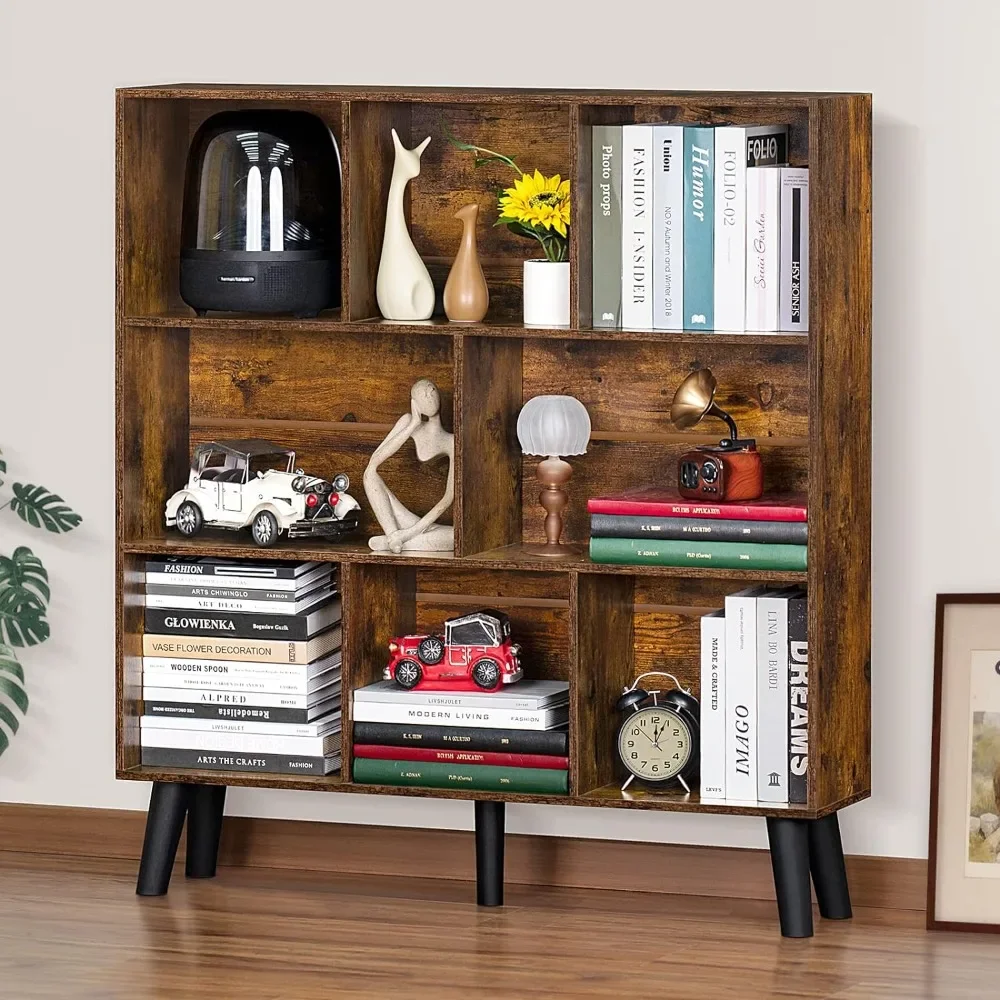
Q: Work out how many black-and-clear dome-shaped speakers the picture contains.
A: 1